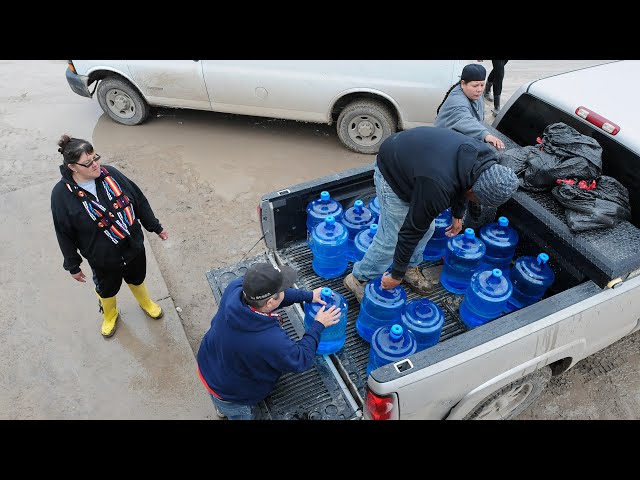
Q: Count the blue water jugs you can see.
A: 14